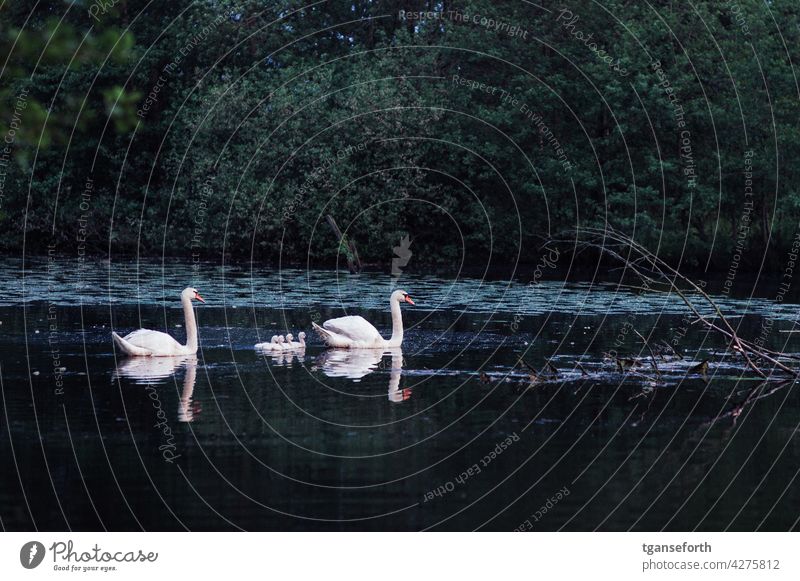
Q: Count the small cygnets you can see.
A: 4